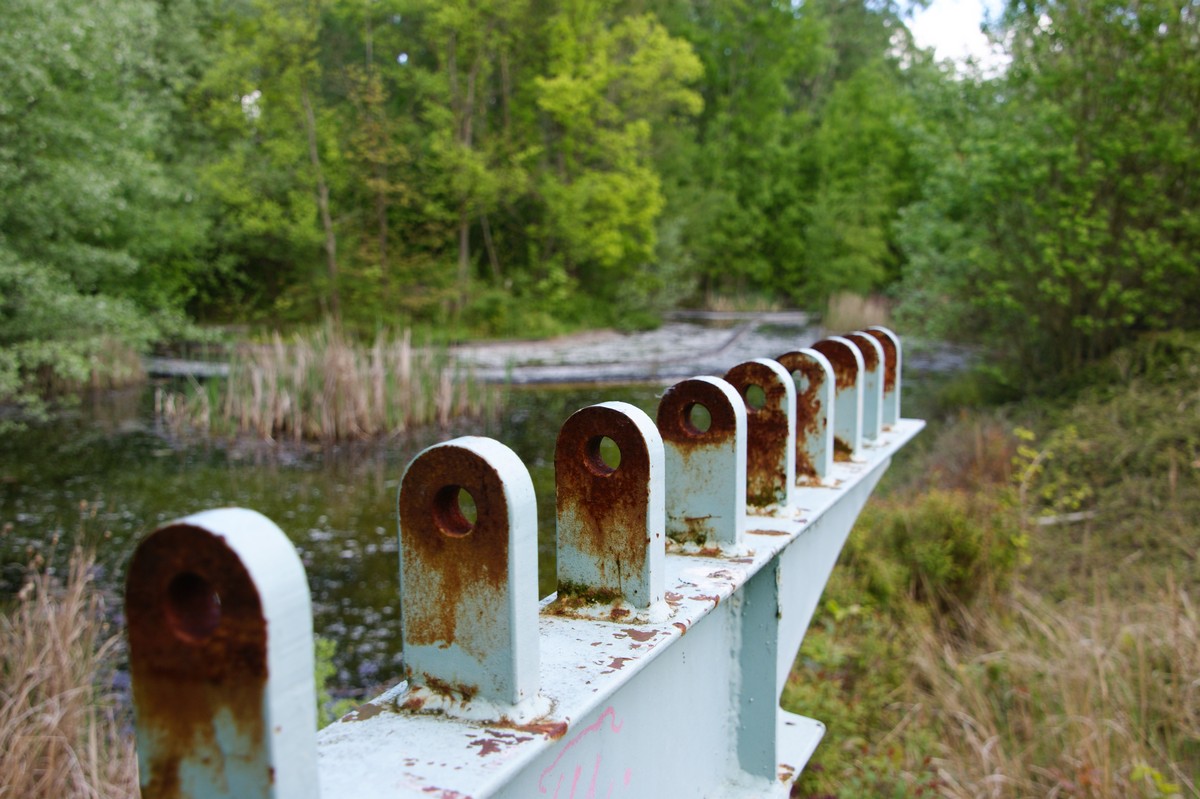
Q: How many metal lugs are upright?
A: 9